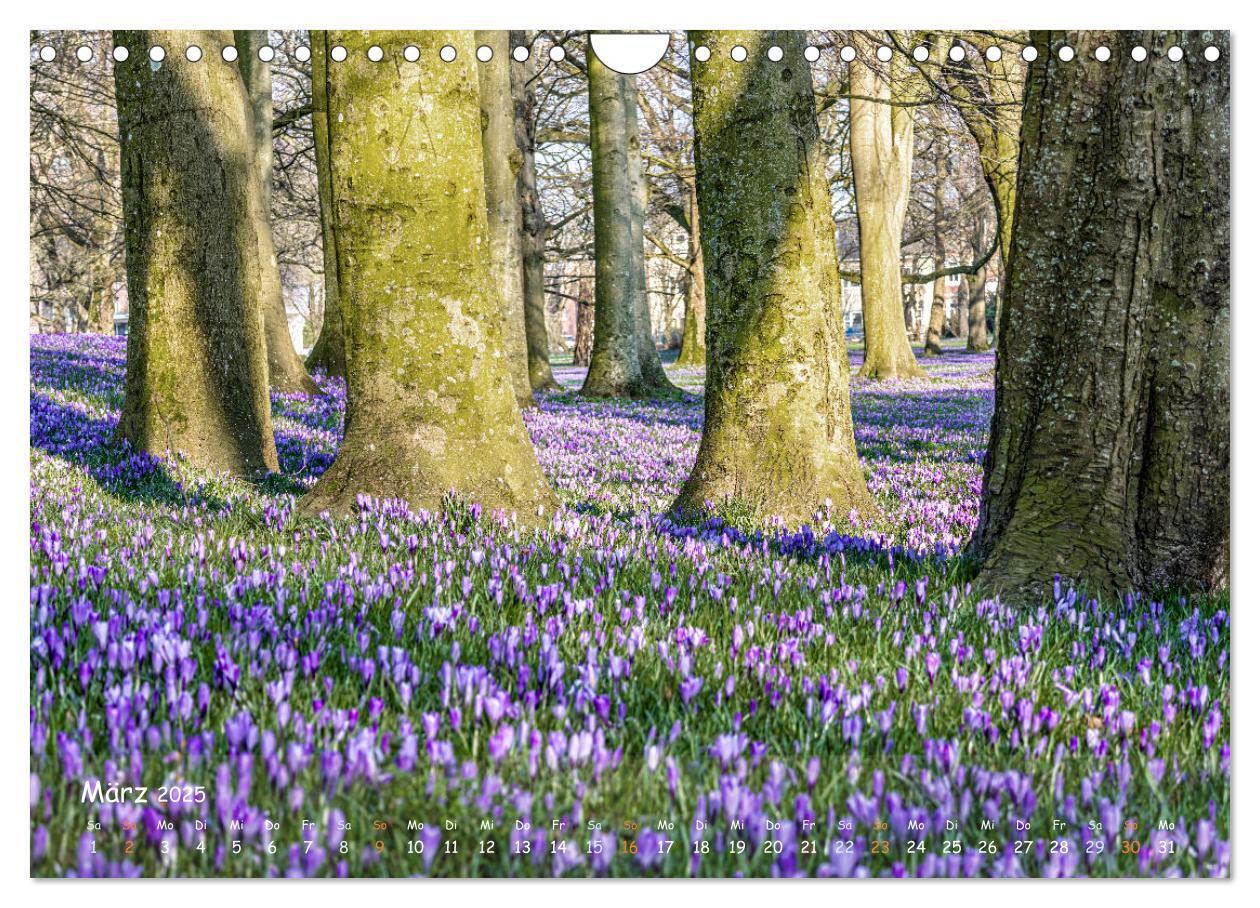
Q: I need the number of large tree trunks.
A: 4